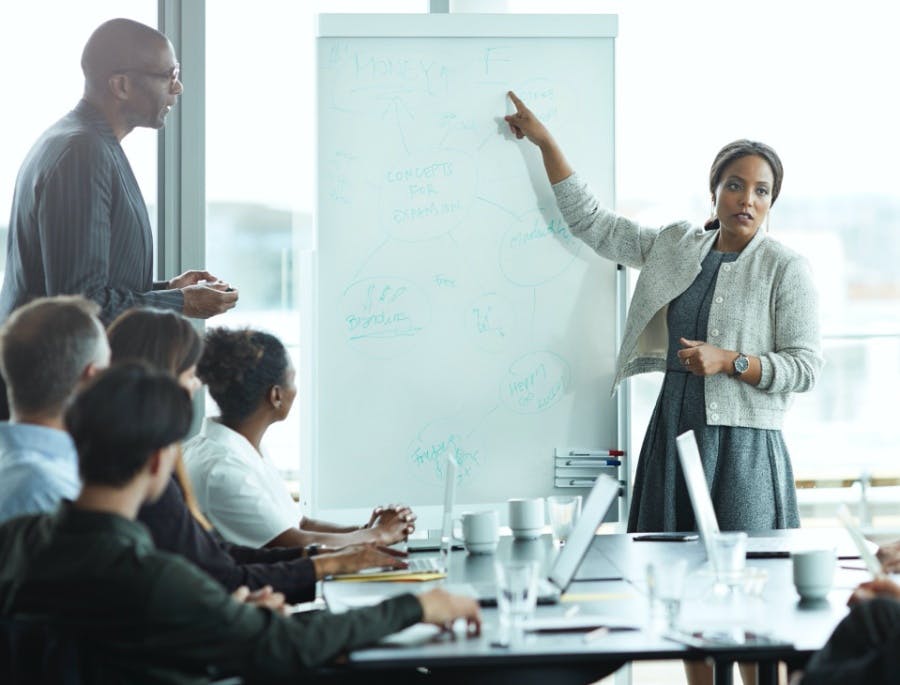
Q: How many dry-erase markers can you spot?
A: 3